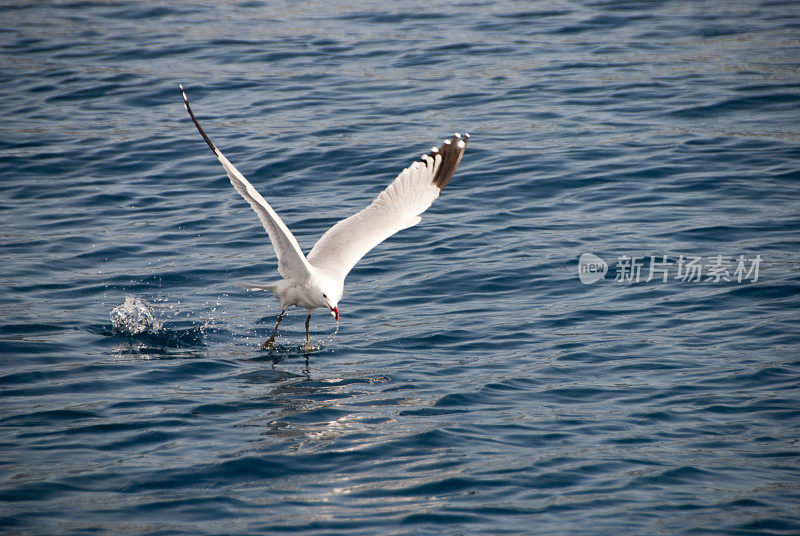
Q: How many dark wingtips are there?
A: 2